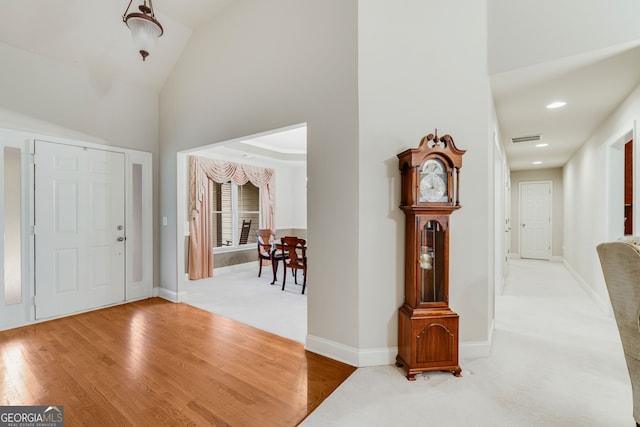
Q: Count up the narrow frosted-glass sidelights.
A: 2